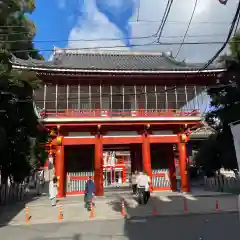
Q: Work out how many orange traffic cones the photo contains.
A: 7